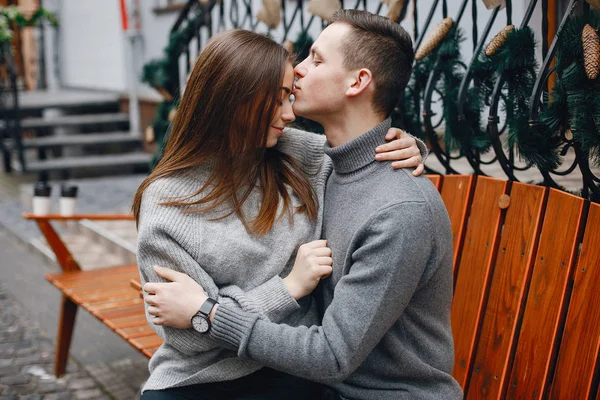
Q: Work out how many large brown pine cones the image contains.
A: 3